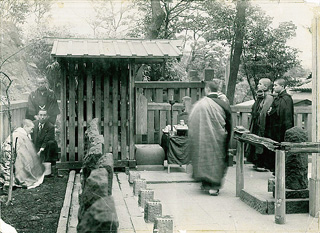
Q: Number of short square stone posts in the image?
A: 5